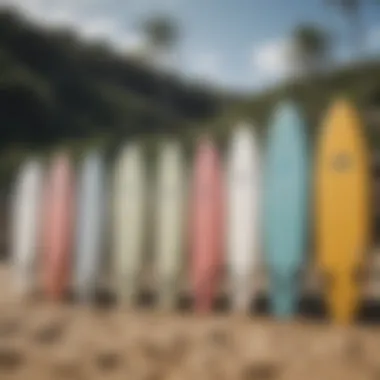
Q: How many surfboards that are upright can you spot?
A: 9